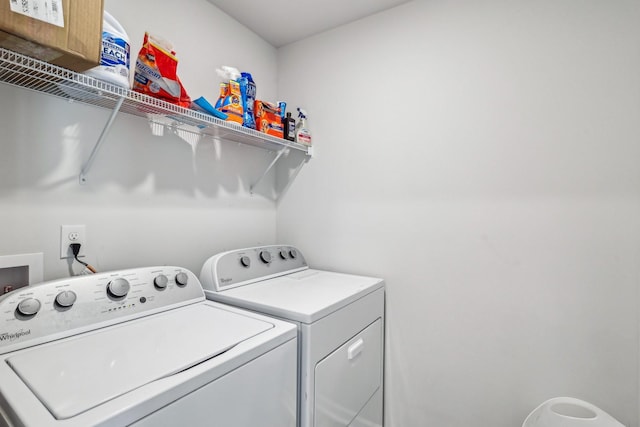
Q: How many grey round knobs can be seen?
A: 9